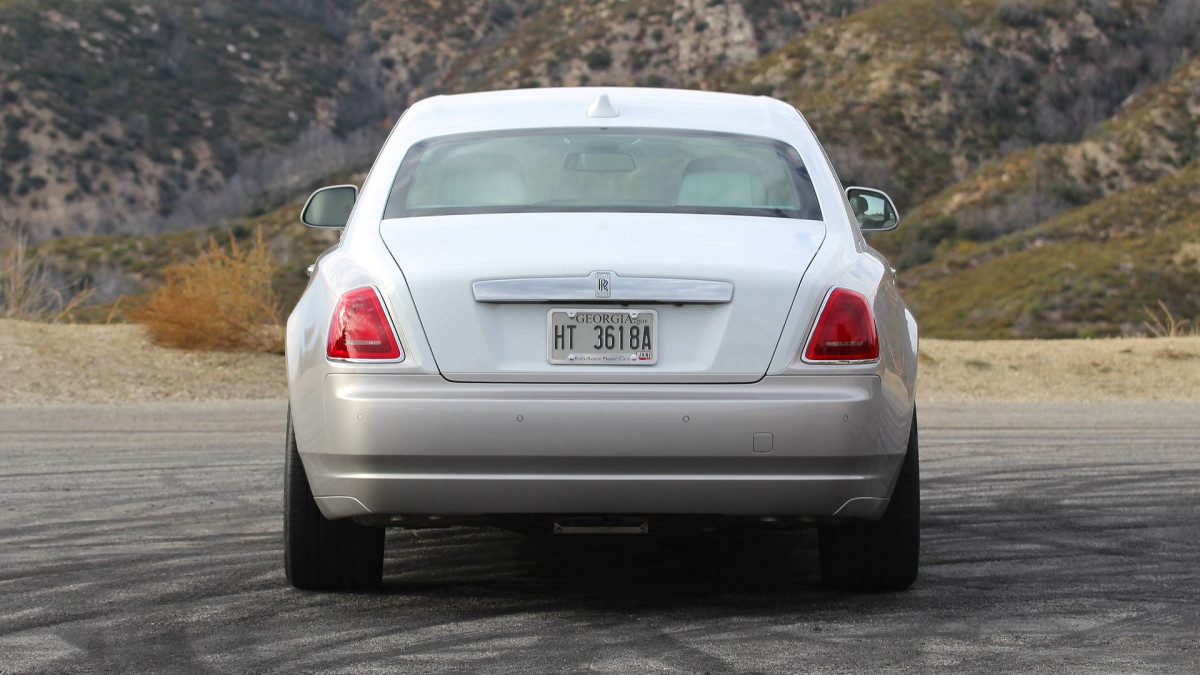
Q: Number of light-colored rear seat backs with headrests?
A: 2